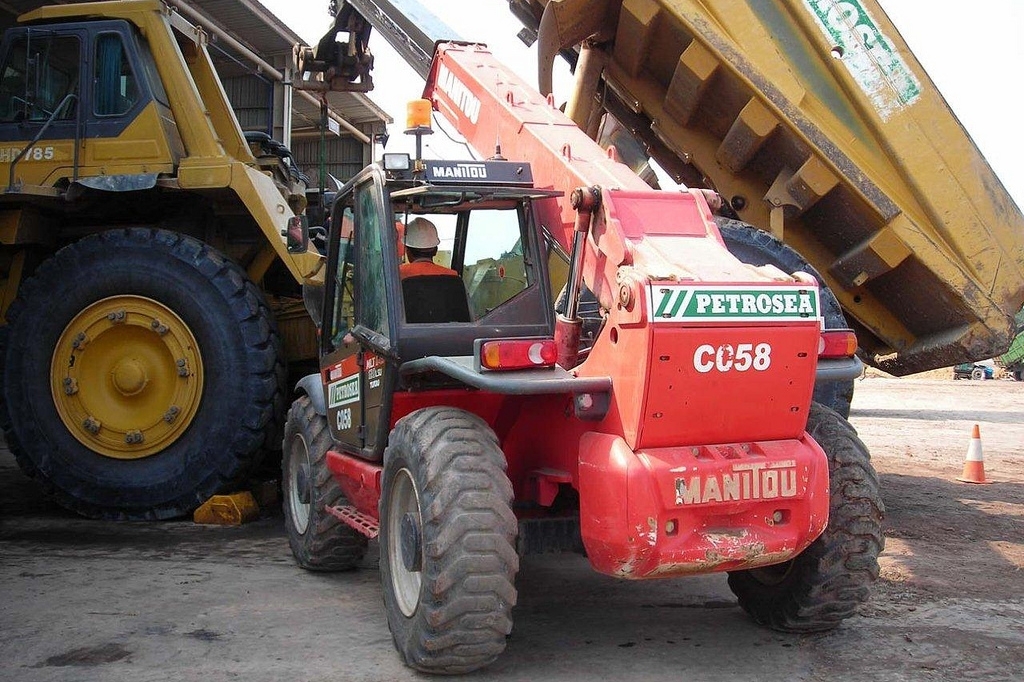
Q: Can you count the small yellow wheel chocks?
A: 1